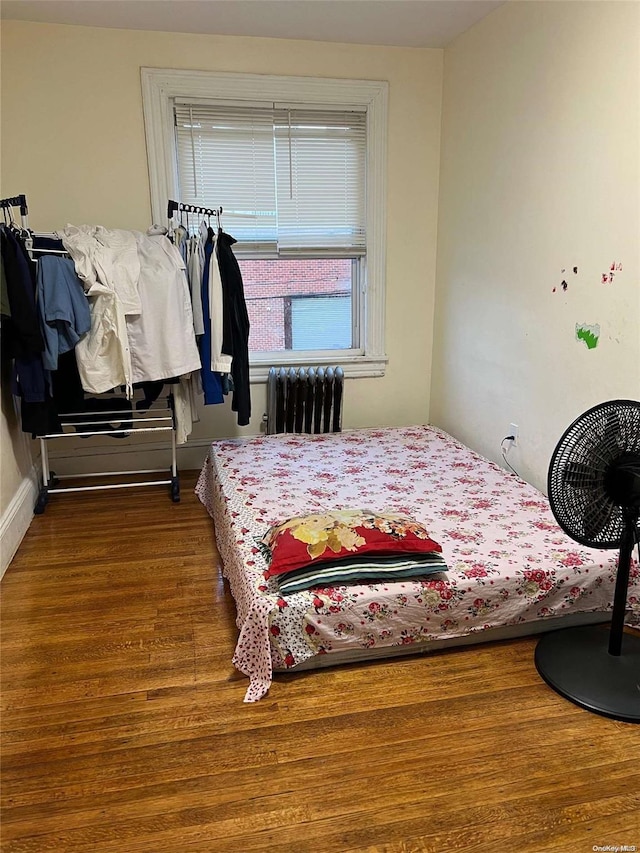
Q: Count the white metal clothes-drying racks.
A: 1